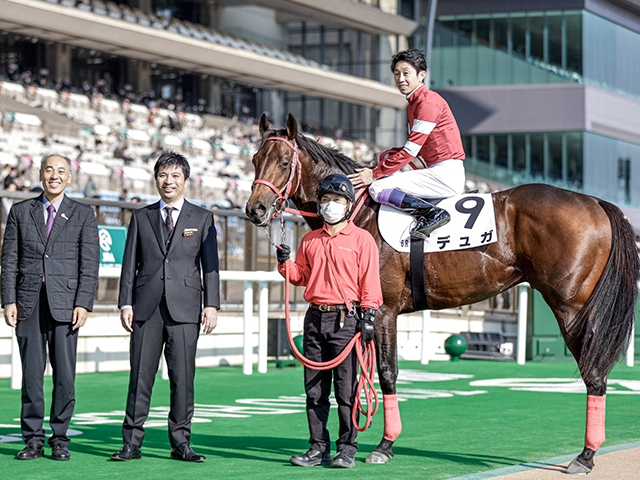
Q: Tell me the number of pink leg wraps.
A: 2